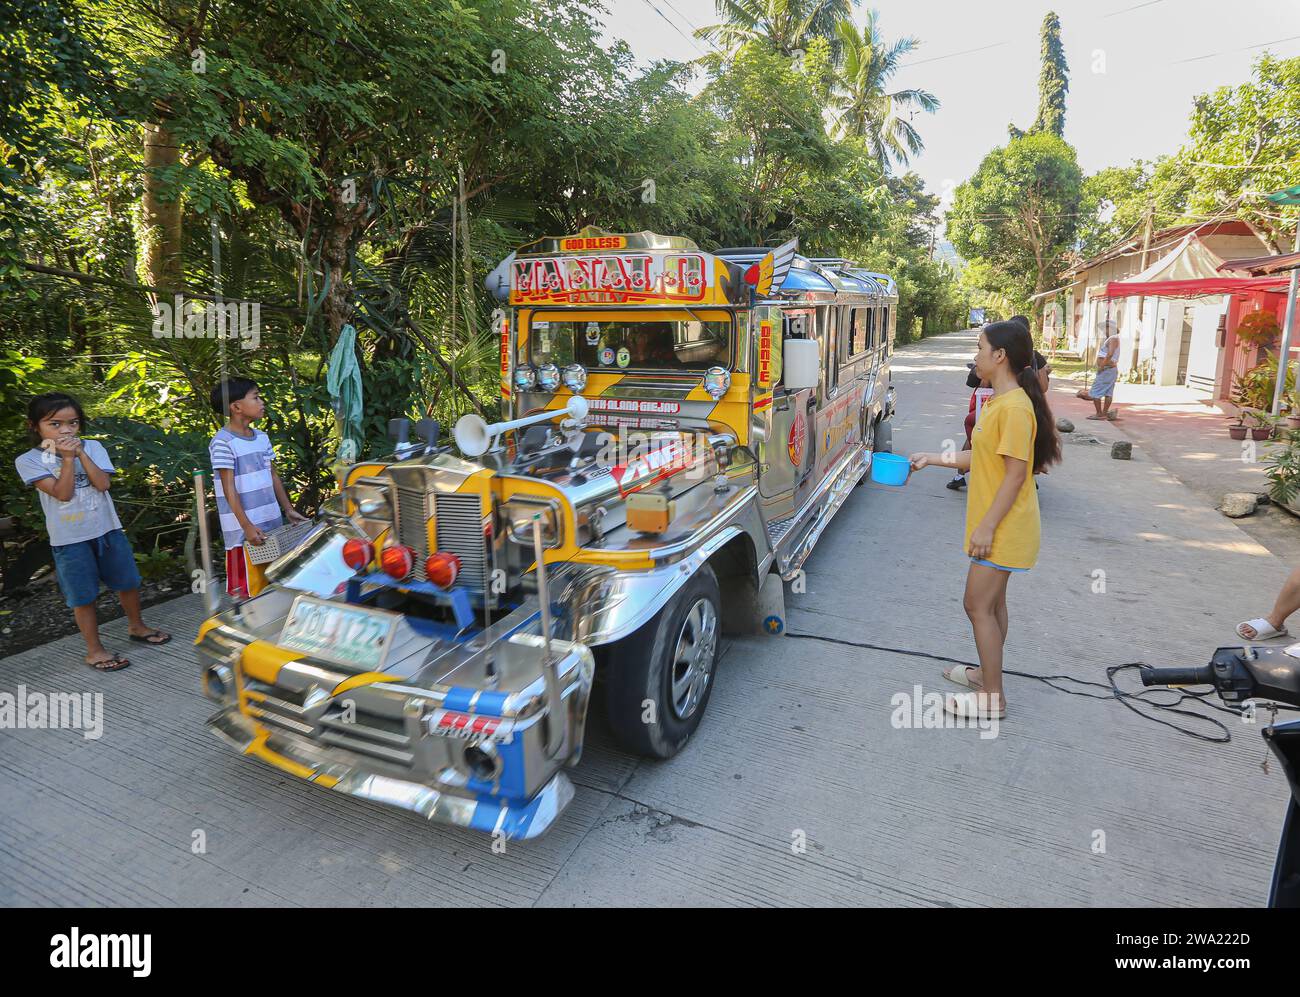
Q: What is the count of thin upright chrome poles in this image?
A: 2